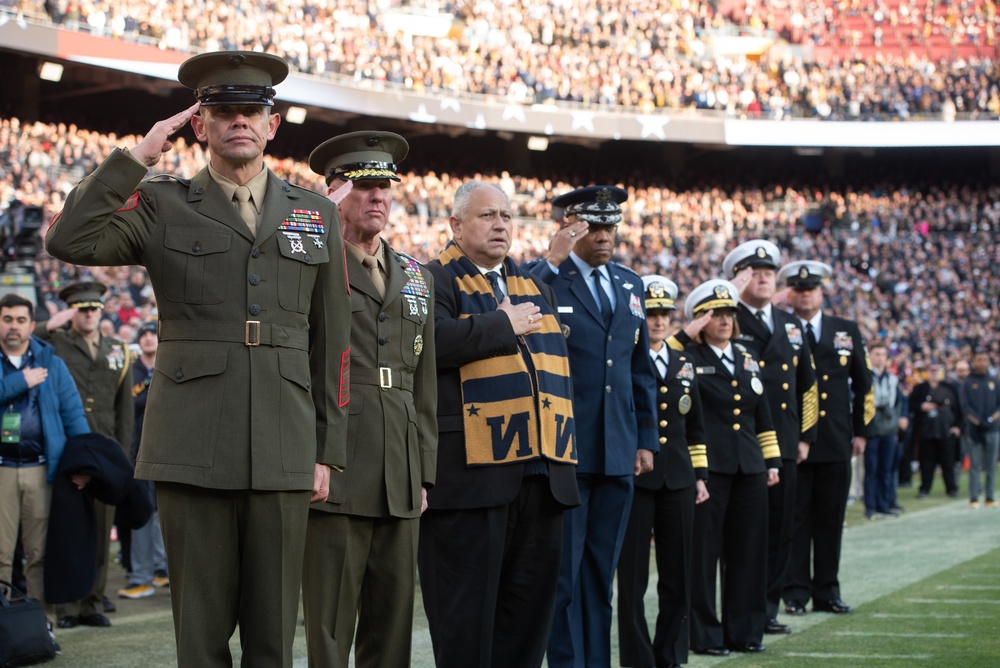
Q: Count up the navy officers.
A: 4